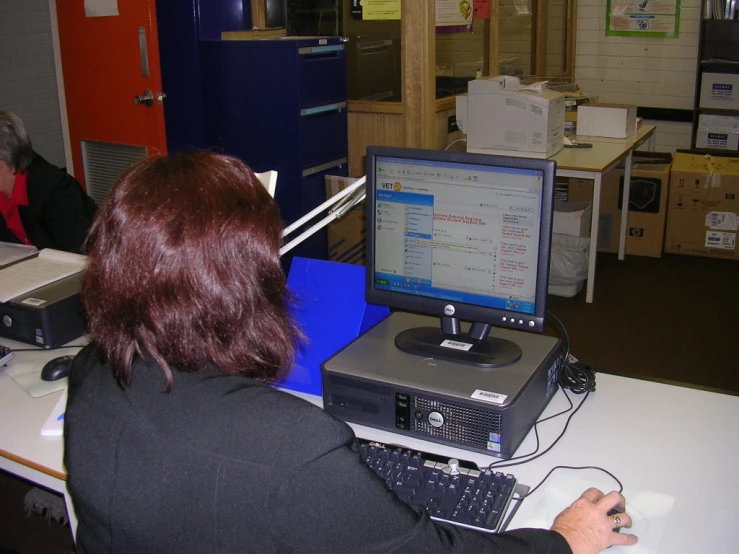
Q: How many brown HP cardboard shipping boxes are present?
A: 2